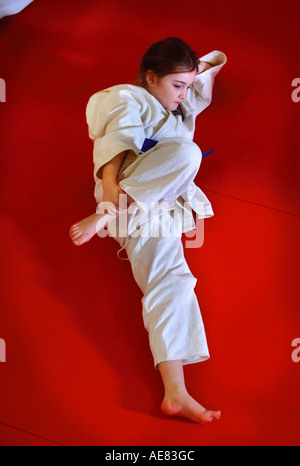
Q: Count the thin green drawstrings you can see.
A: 0